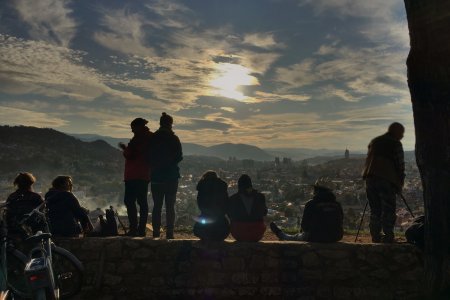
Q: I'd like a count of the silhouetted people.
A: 8